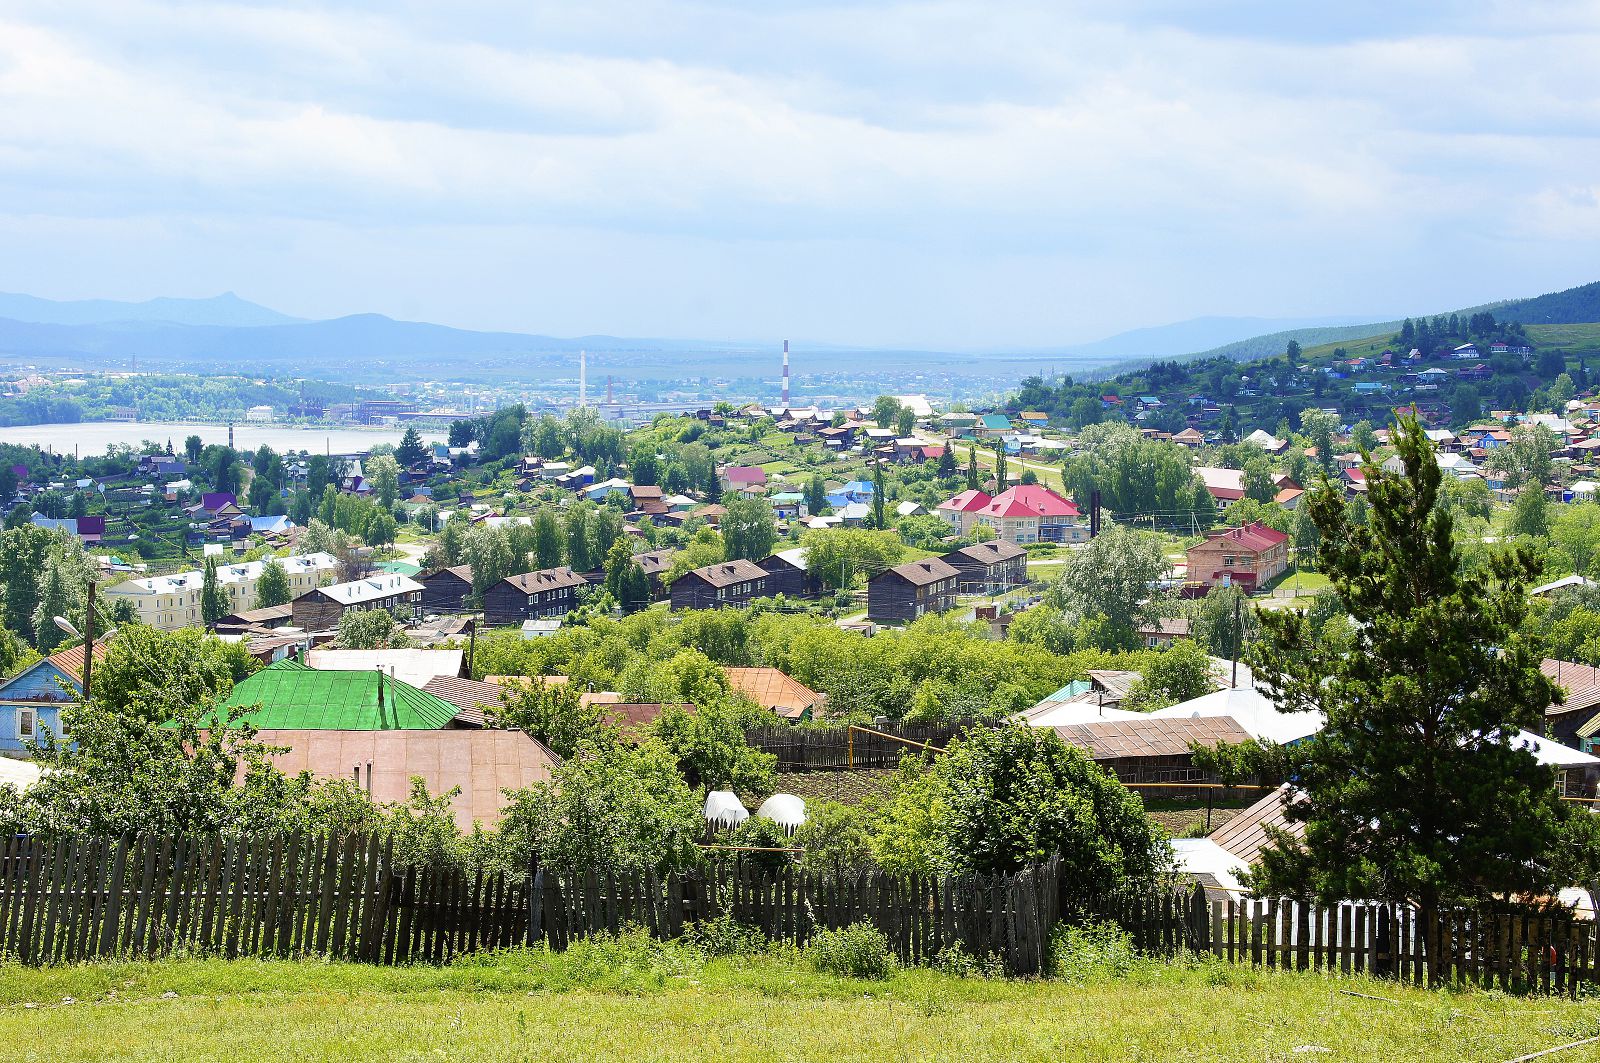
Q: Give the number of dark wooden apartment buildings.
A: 8